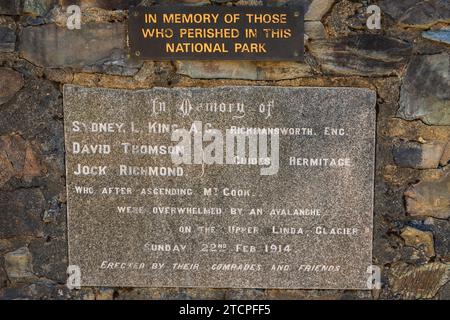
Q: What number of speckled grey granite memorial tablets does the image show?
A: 1